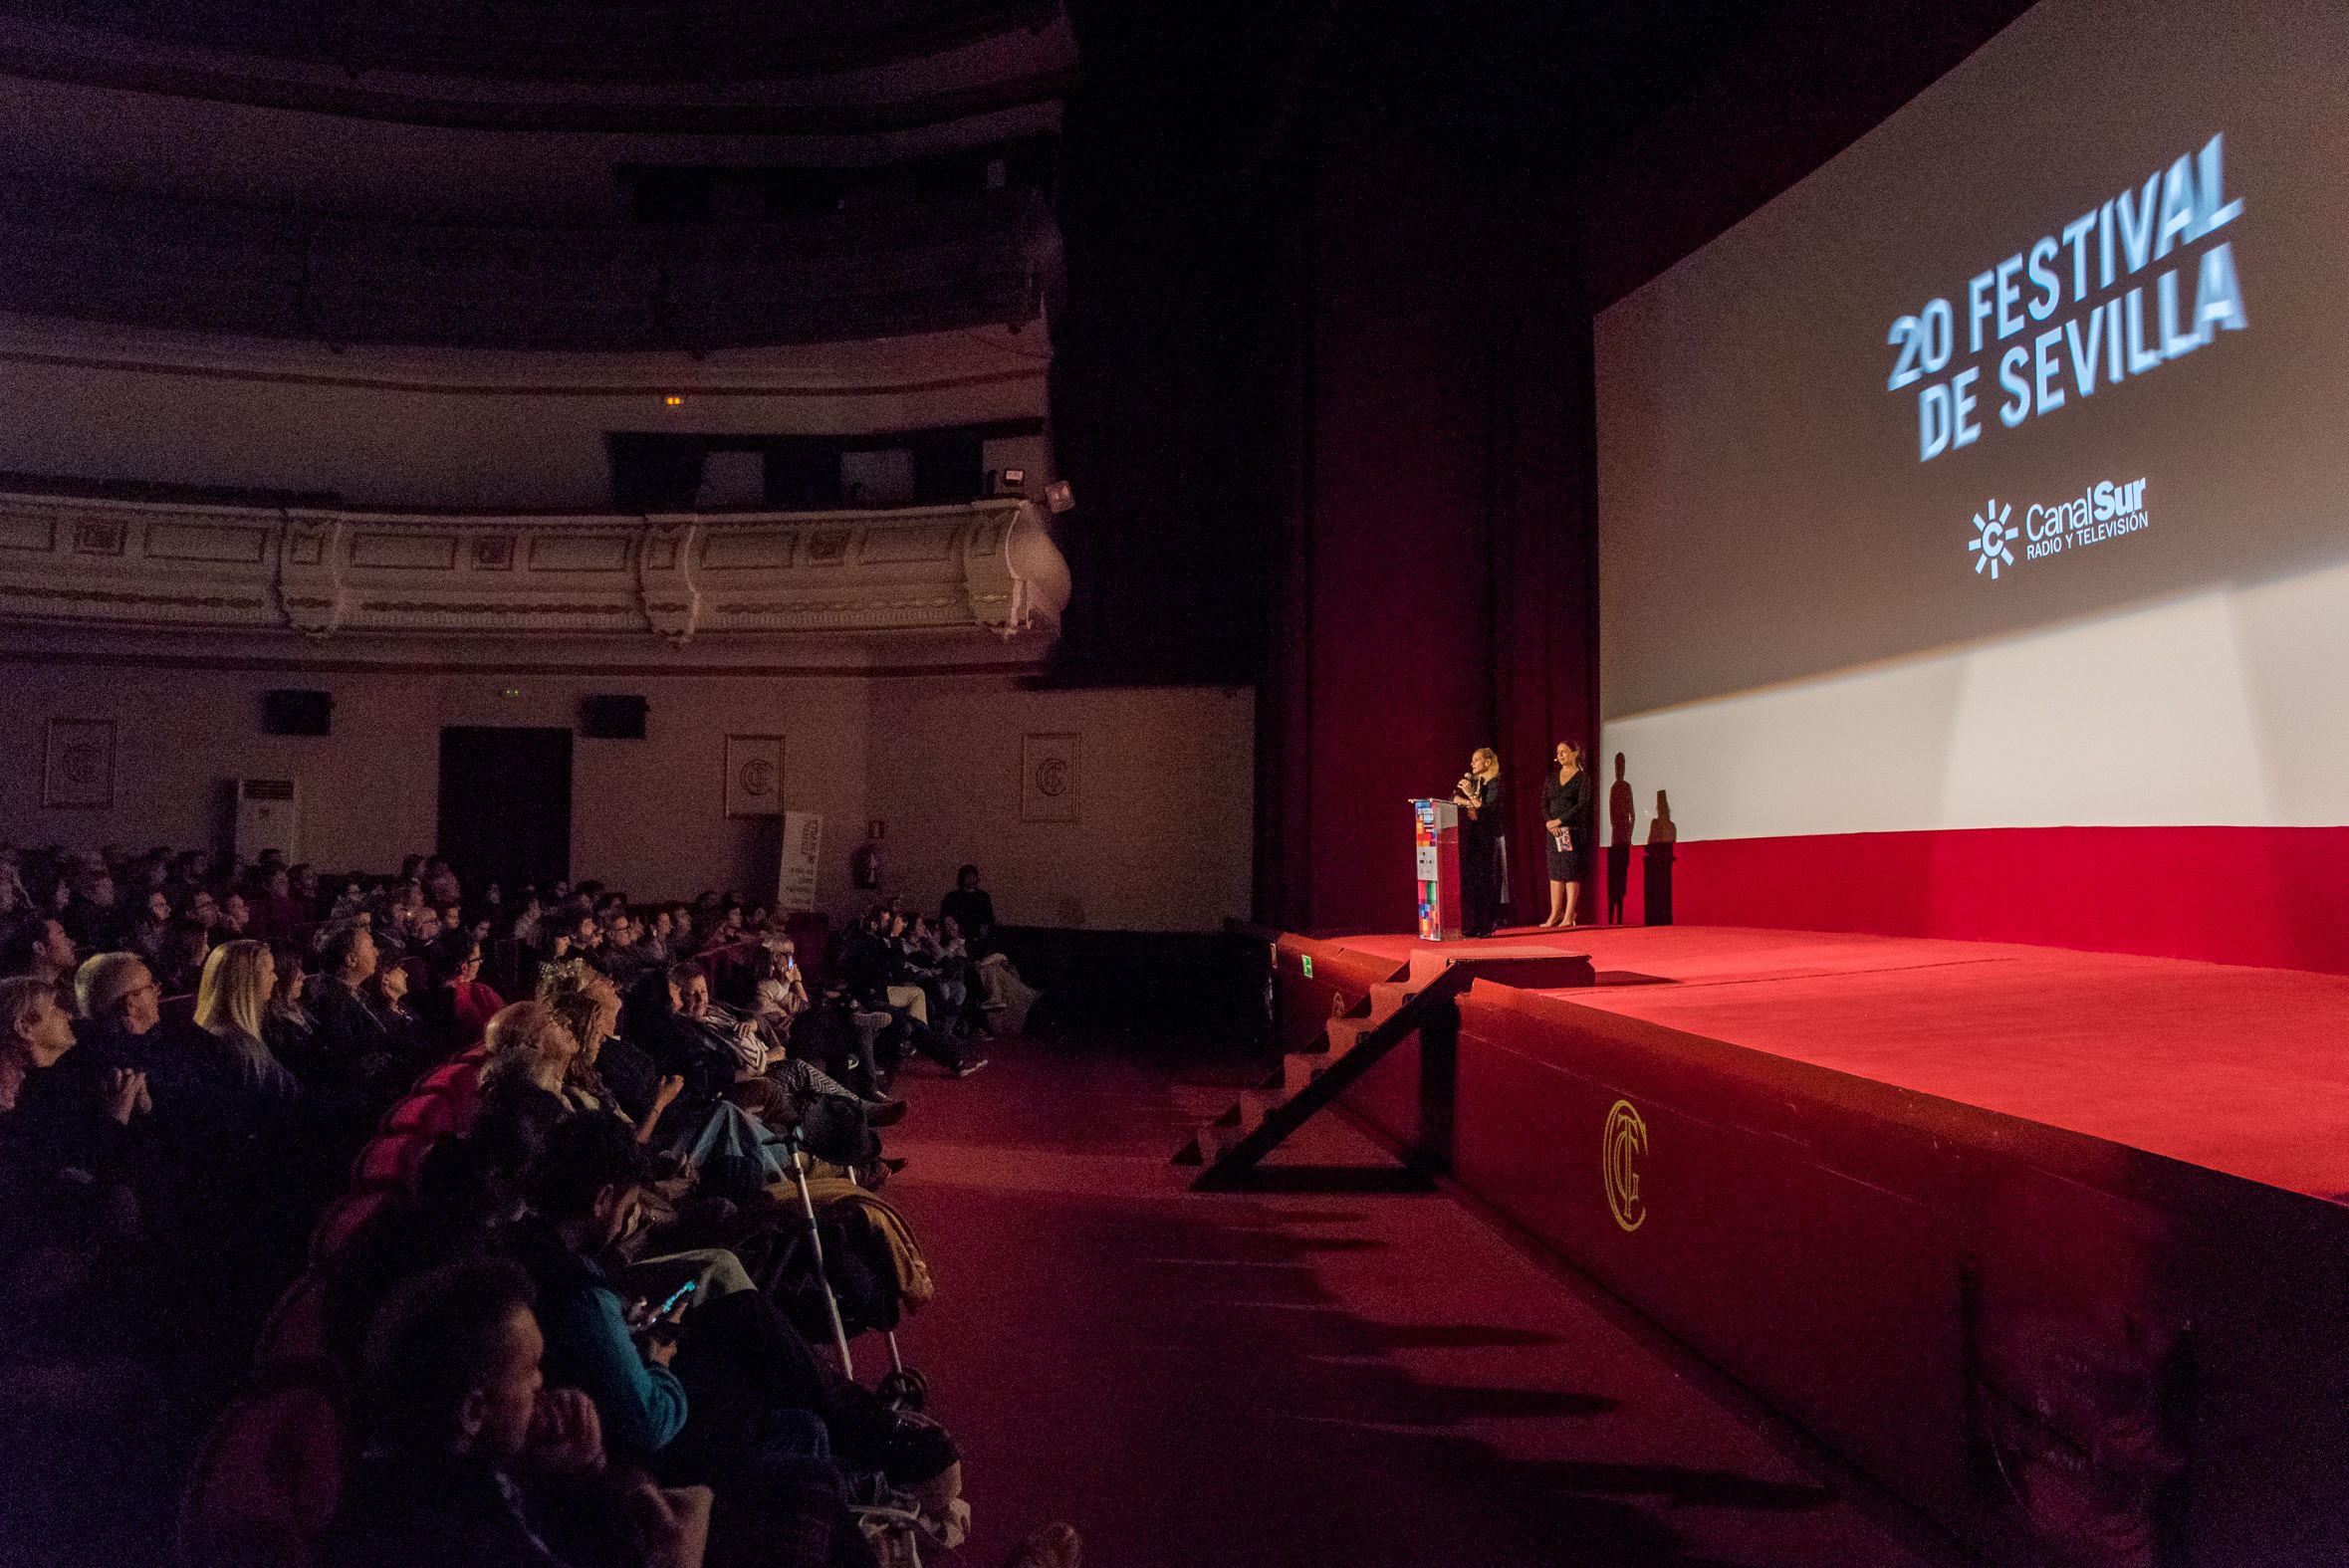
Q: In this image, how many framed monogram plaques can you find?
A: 3